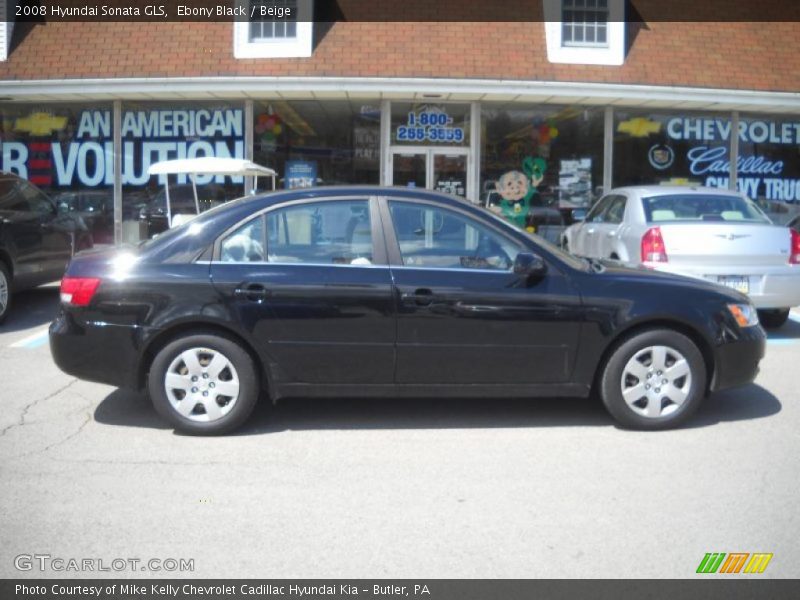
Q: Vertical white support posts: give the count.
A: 6